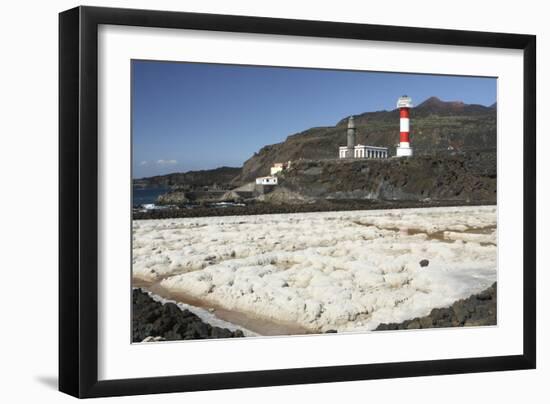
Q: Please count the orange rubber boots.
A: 0